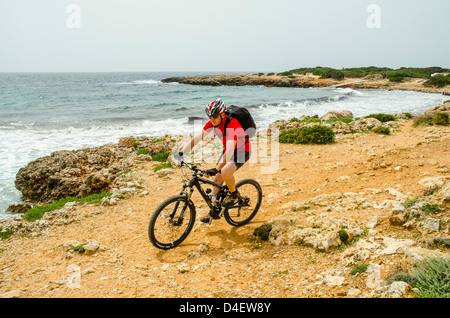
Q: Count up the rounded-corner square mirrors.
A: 0